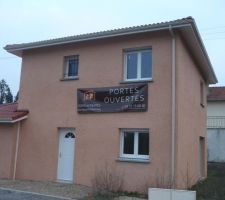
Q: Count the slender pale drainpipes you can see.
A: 2